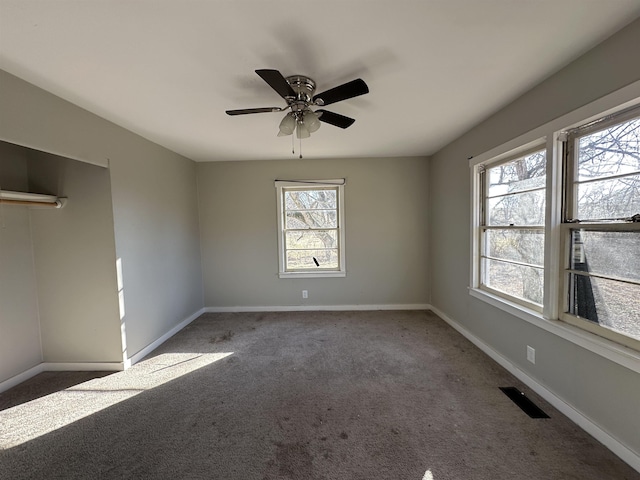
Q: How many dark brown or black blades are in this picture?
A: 4